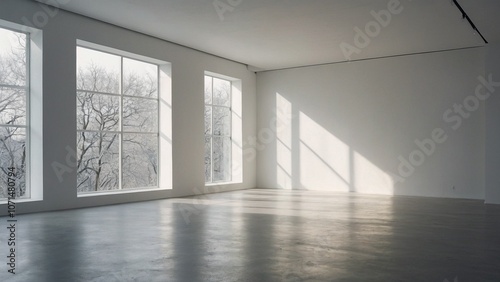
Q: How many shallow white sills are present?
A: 3